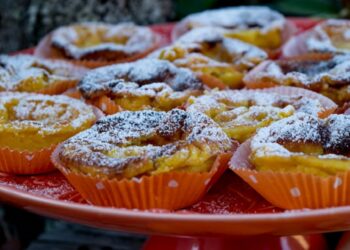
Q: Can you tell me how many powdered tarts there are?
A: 11